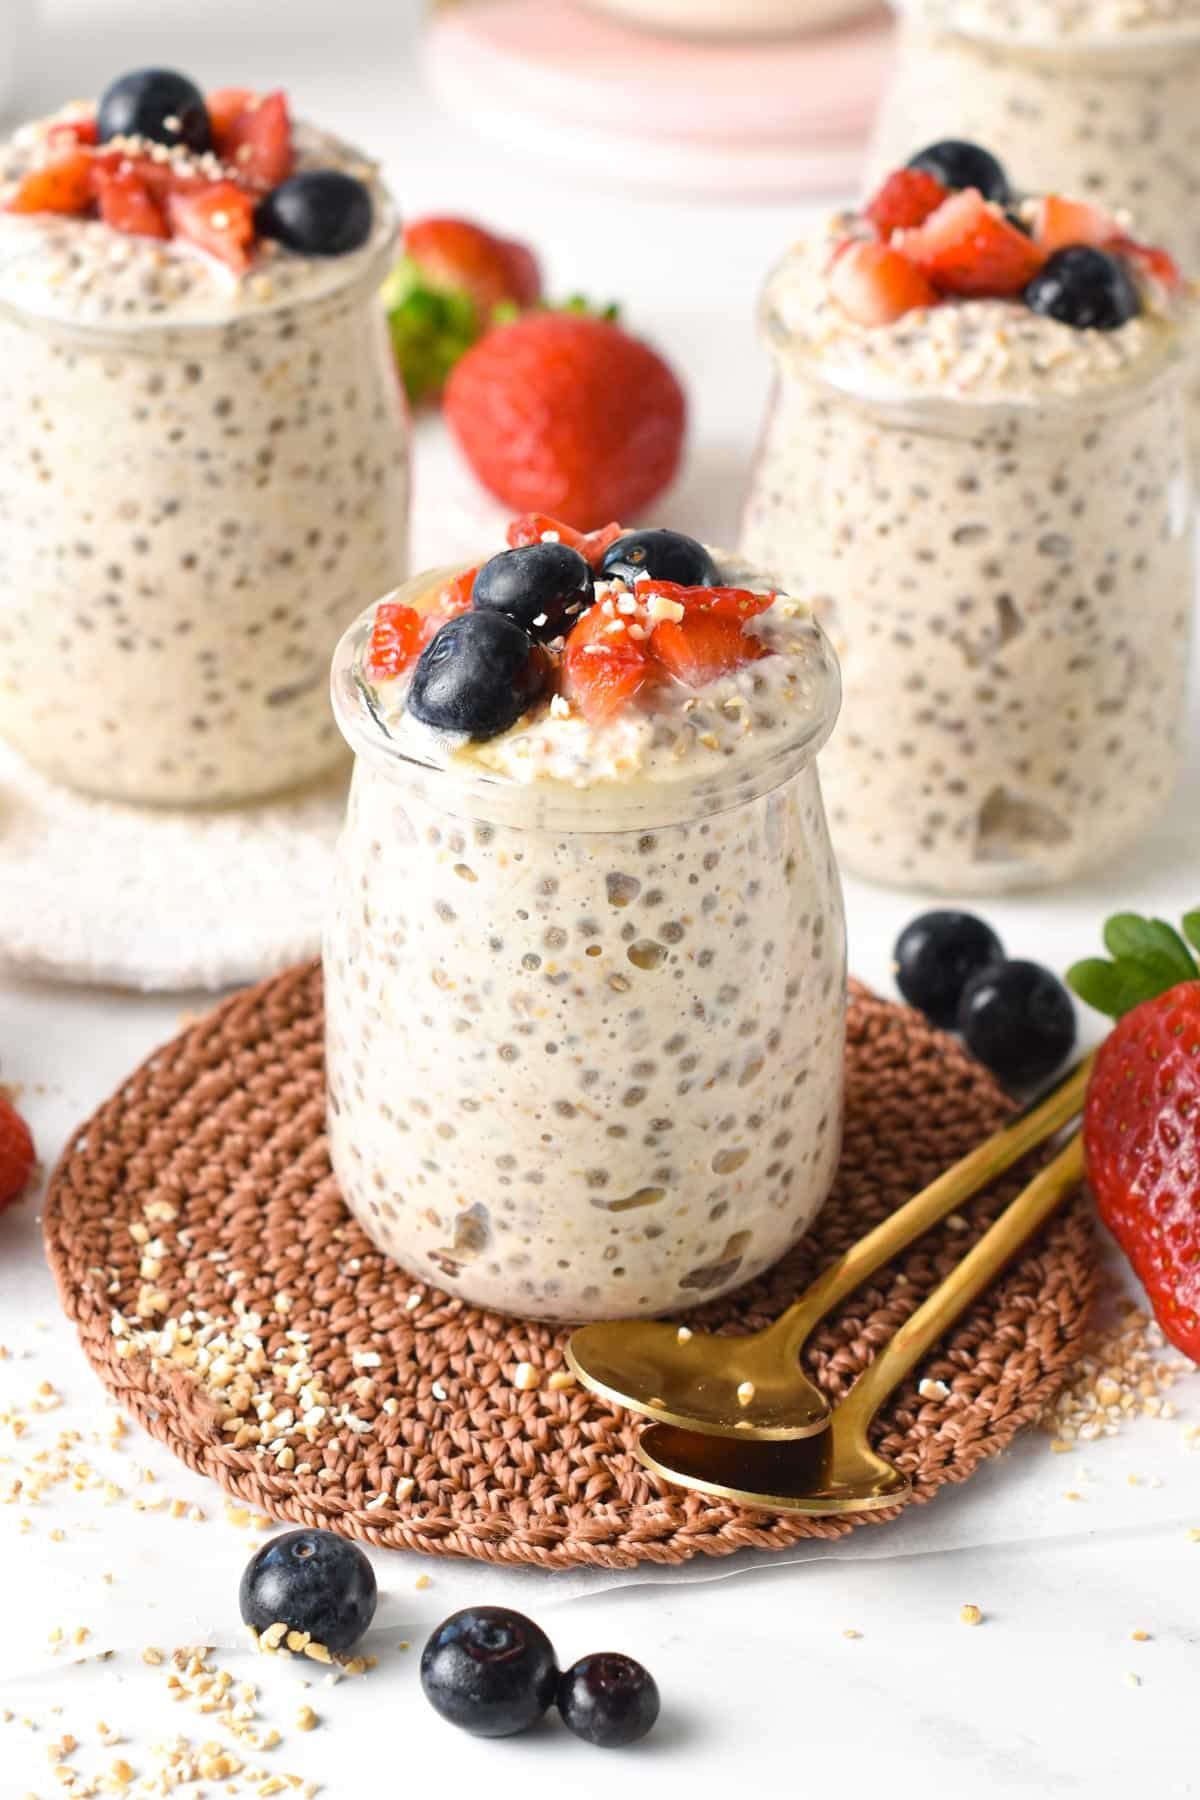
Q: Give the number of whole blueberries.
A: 12